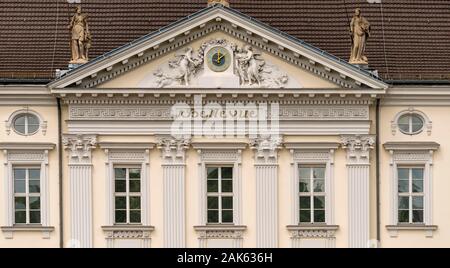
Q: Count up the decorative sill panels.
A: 3